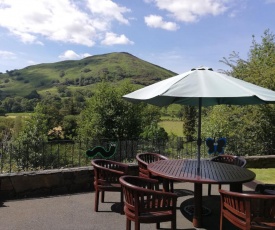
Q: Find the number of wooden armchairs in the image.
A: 5